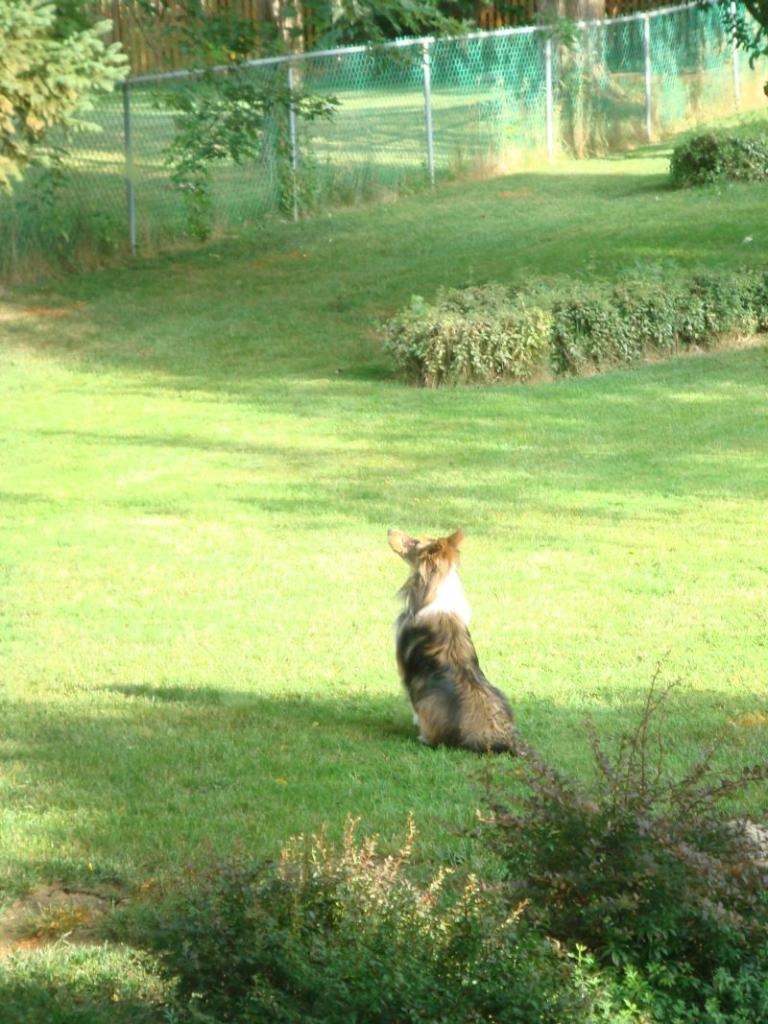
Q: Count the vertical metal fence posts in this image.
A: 6